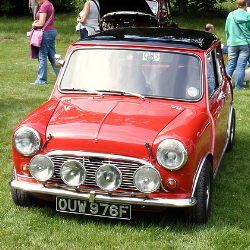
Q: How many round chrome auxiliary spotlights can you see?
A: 4